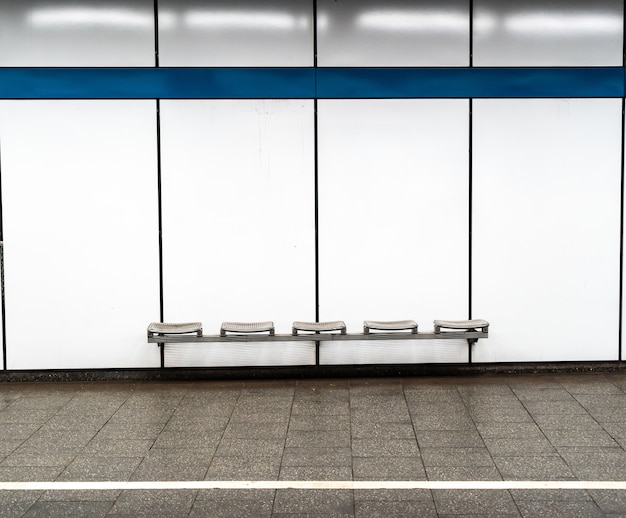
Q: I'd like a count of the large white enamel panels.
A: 4